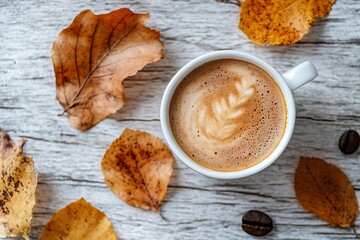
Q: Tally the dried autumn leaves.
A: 6